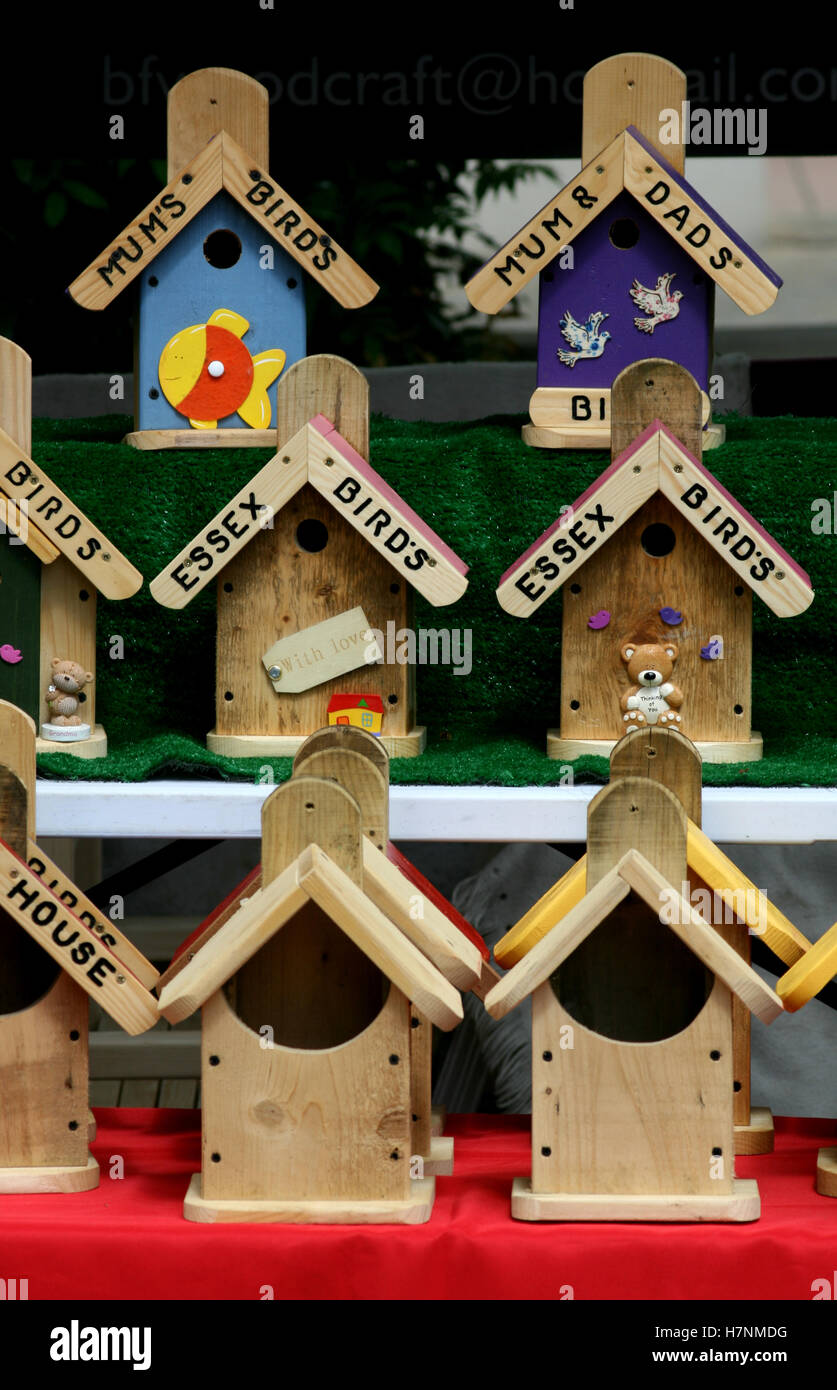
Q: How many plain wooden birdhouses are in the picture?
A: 2